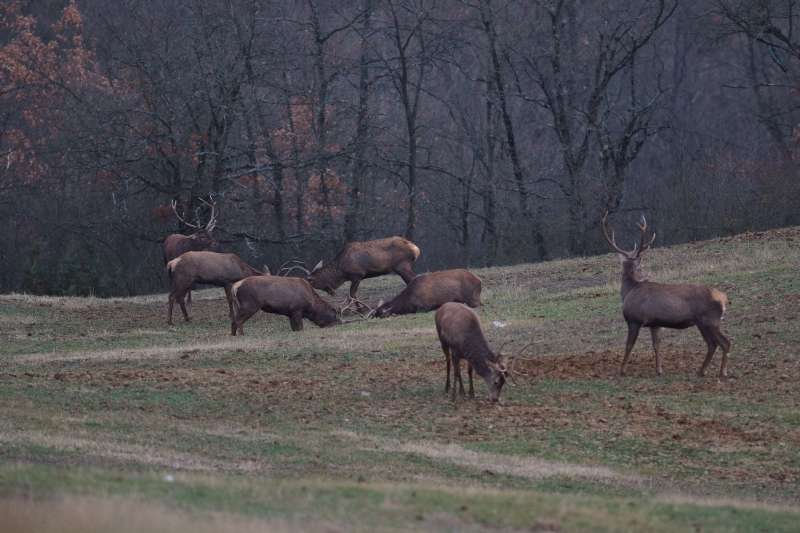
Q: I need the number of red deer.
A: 7